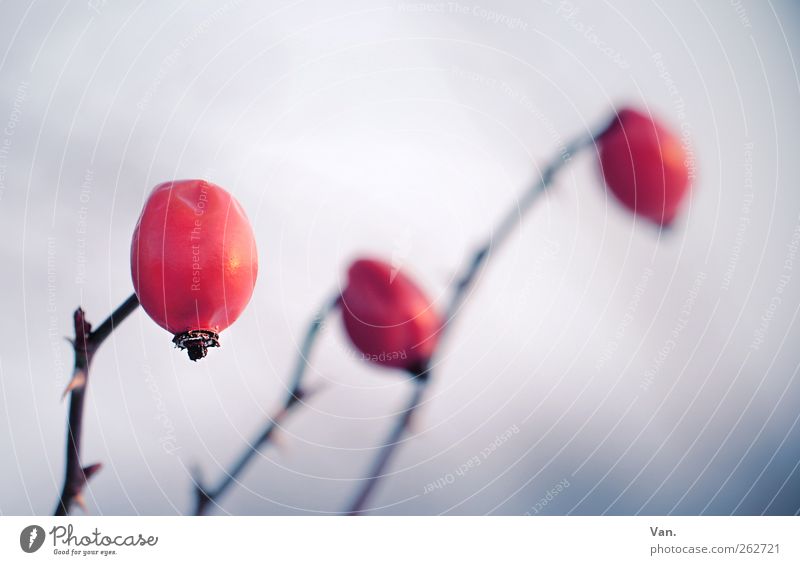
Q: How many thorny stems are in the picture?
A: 3